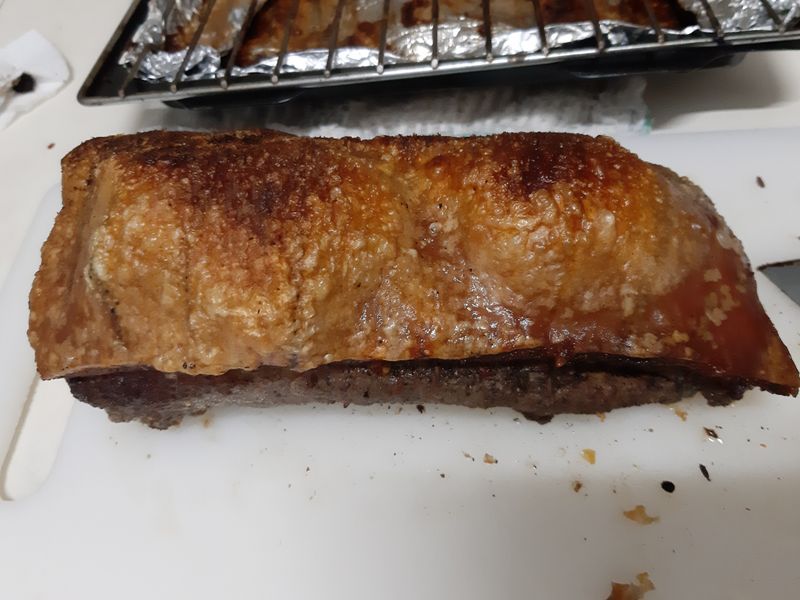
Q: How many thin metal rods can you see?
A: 13